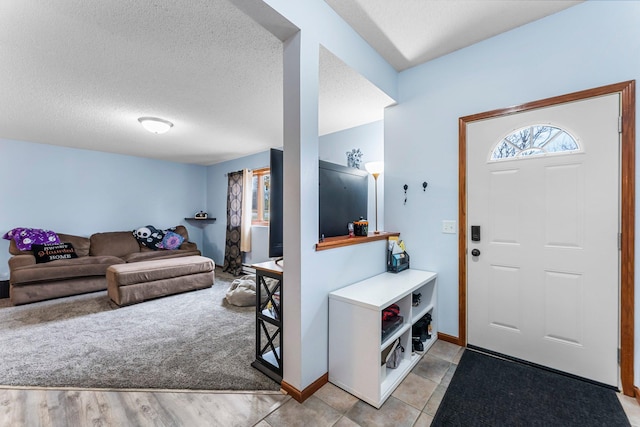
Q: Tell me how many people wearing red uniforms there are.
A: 0